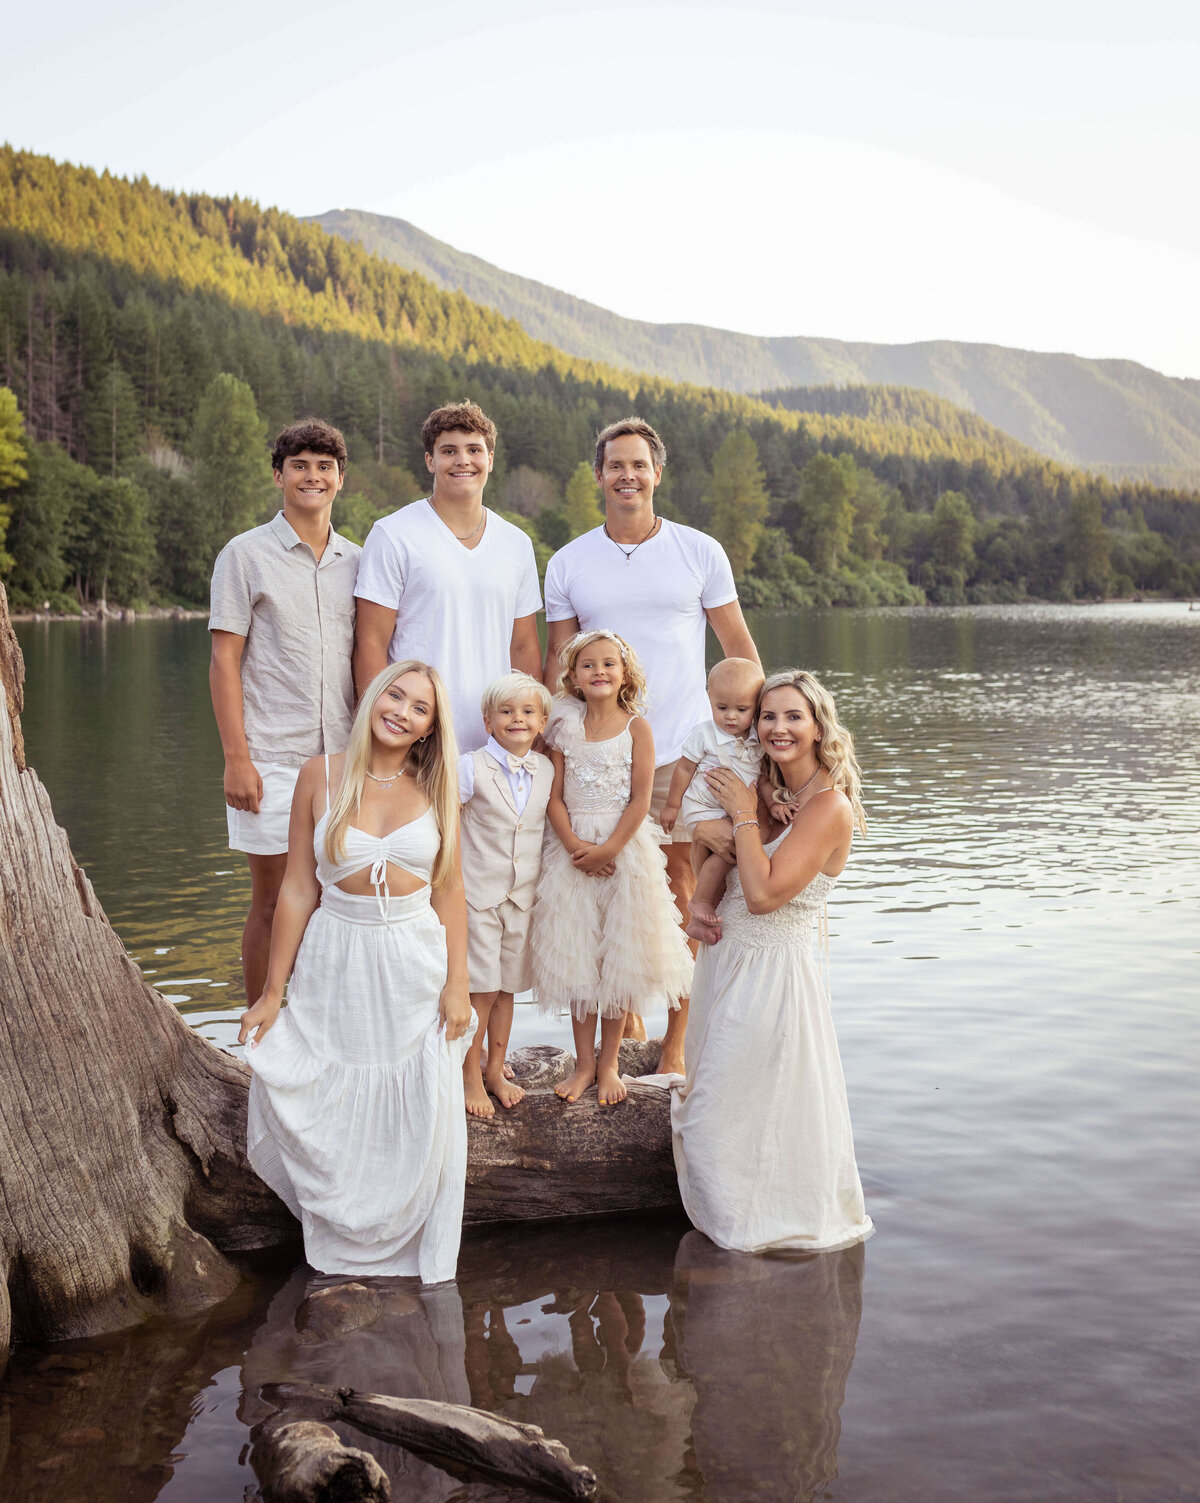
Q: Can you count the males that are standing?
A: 4